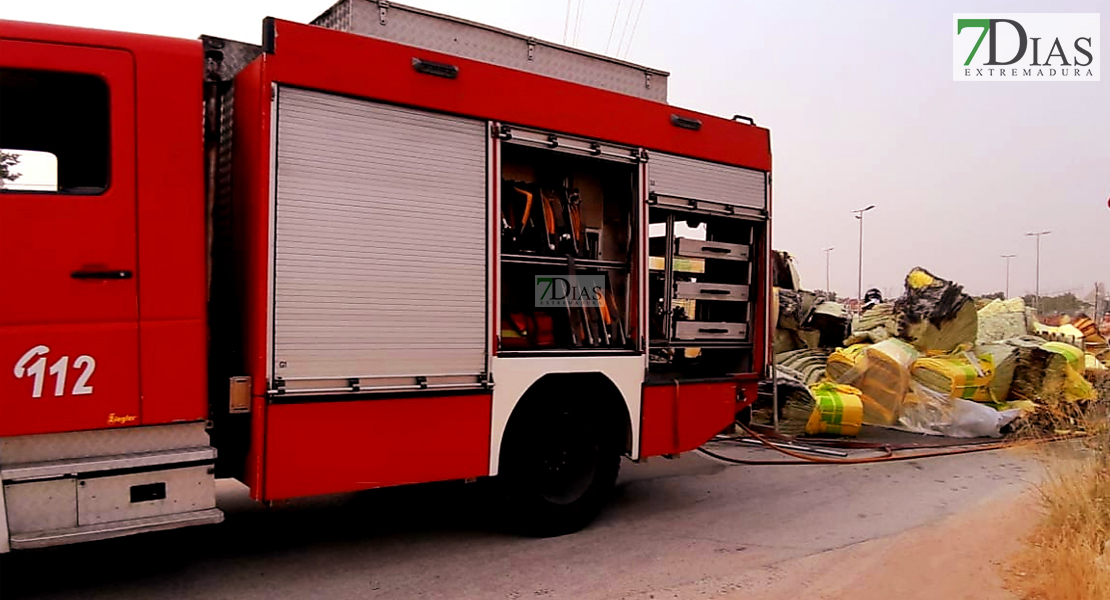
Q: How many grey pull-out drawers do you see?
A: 3